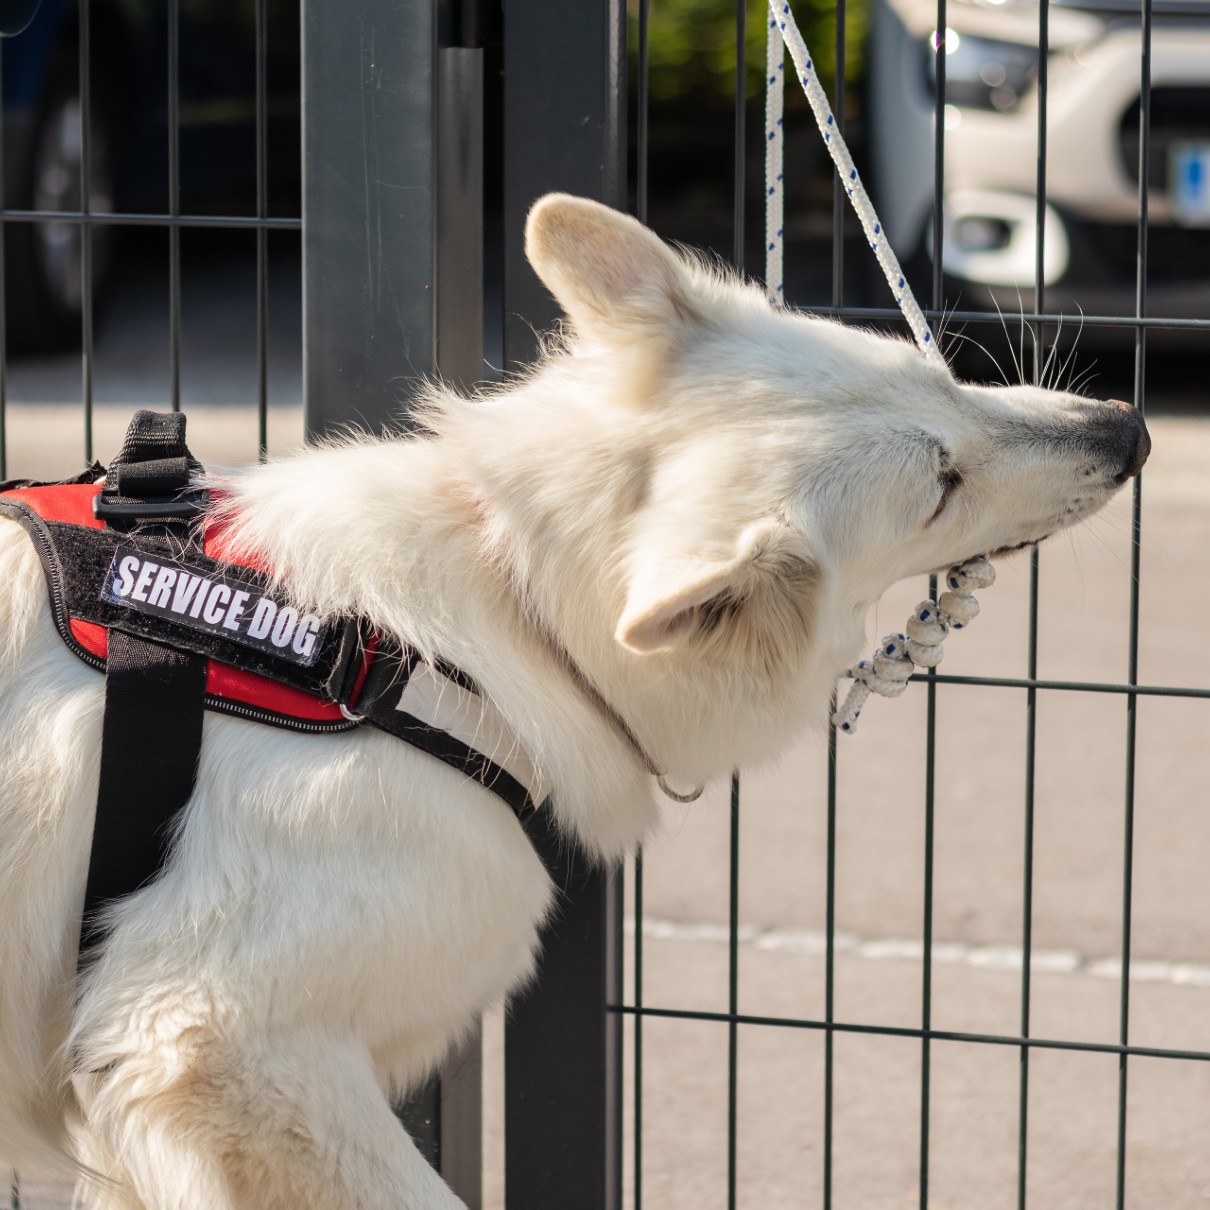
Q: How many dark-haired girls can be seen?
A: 0